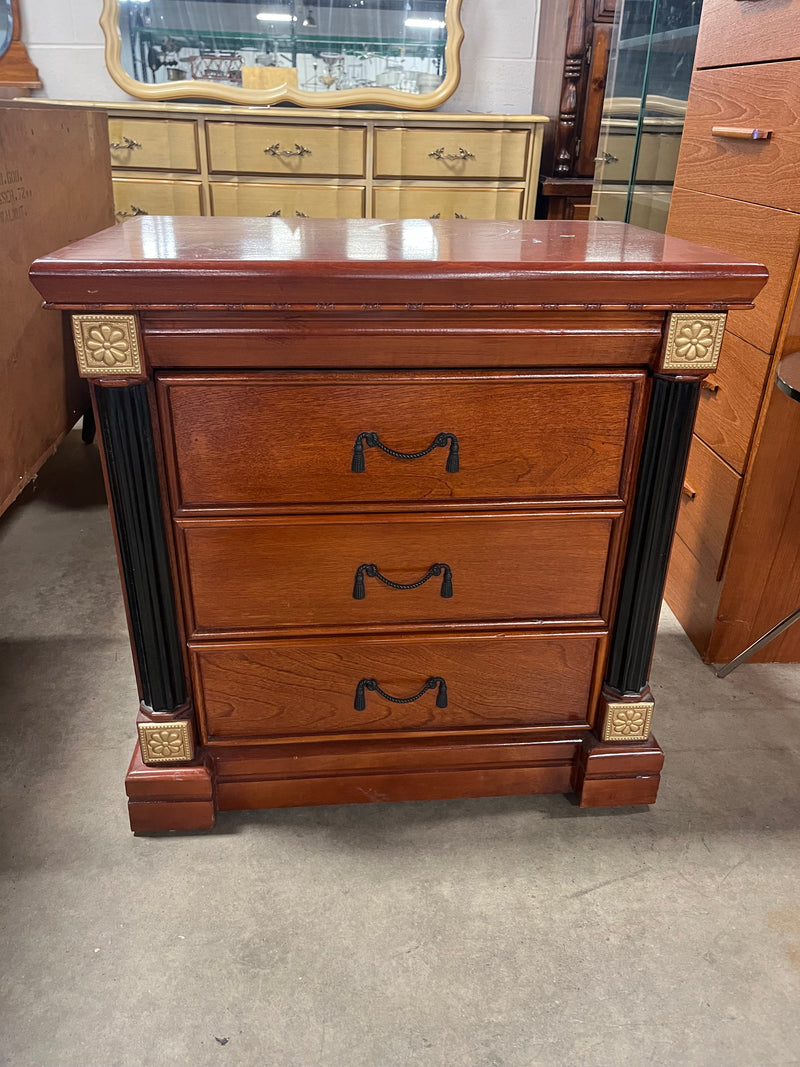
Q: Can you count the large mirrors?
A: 1